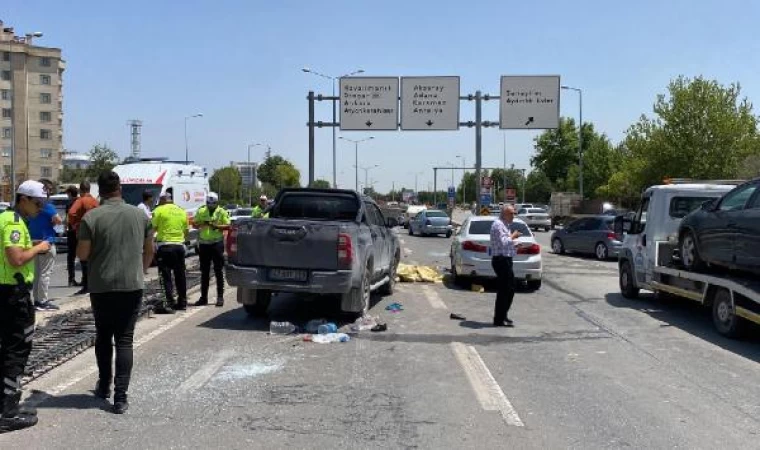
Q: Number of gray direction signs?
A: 3